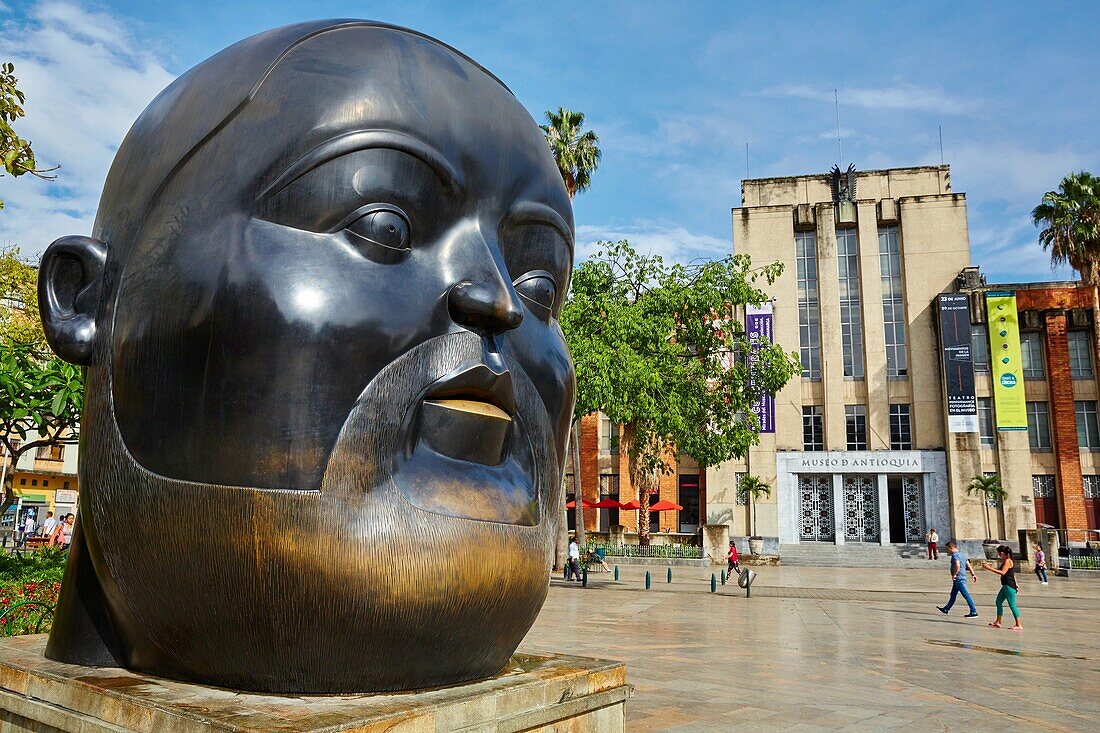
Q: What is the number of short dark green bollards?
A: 7